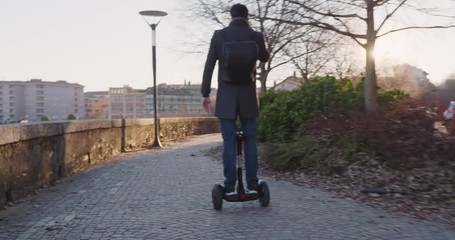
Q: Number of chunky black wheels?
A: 2